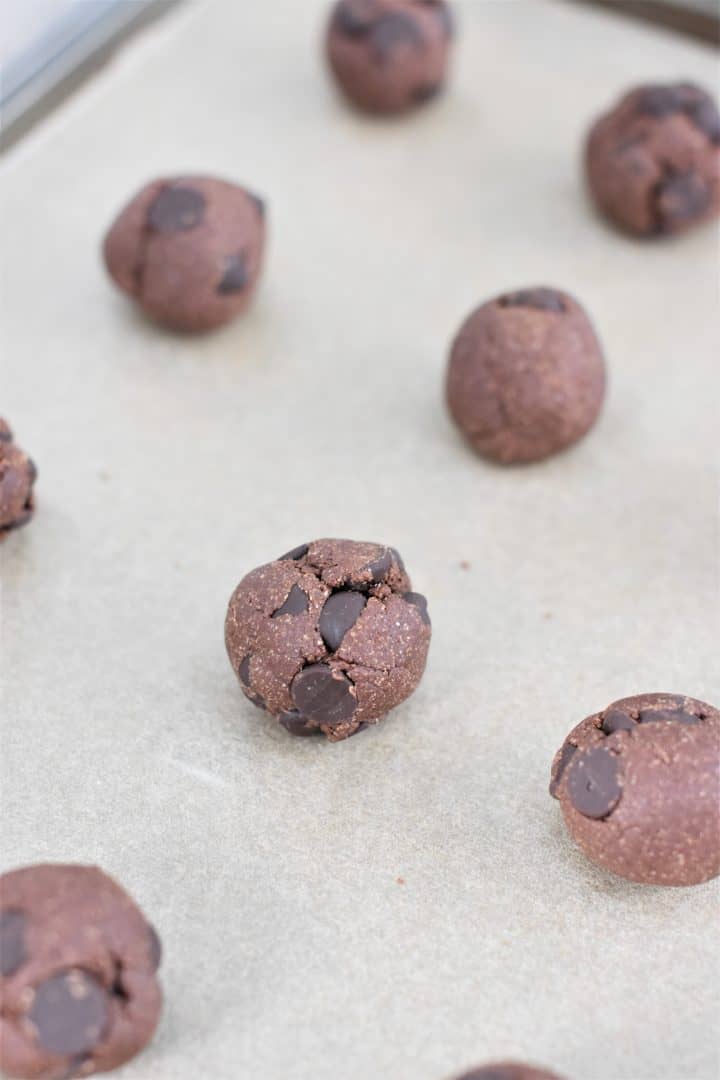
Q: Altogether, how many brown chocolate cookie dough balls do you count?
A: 9